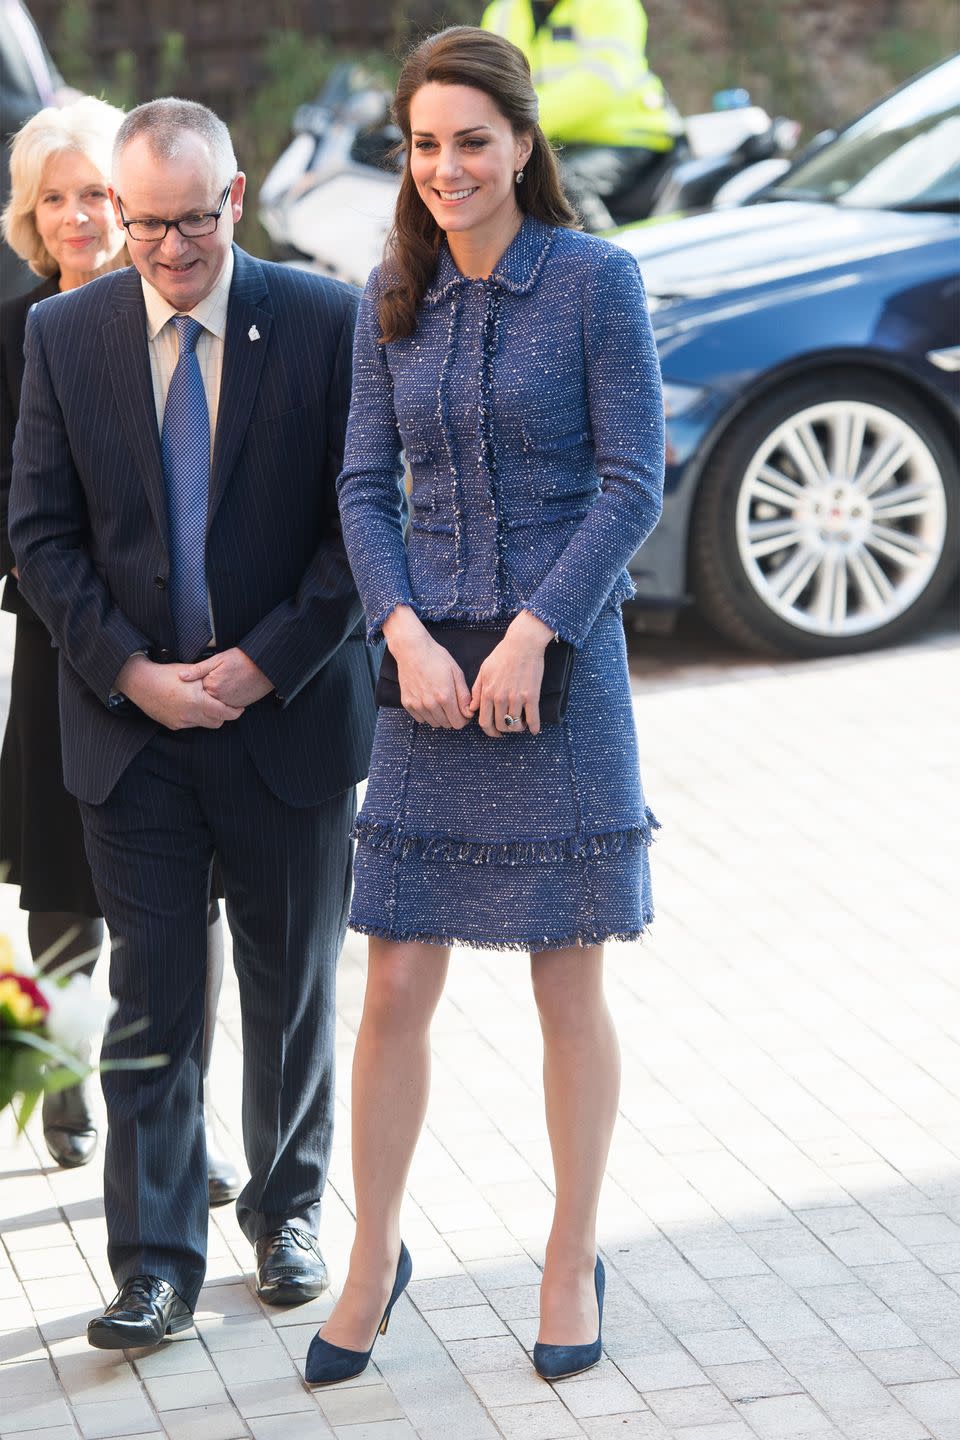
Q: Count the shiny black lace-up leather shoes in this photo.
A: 2